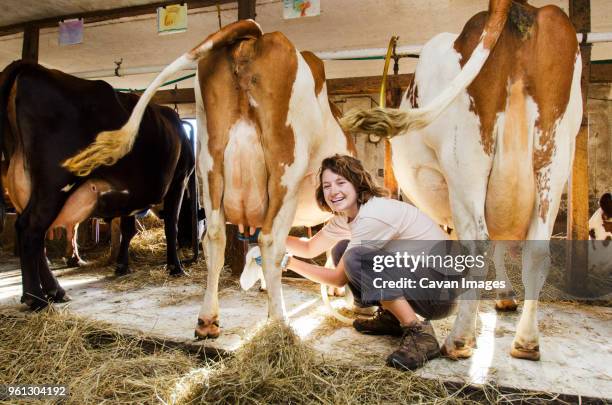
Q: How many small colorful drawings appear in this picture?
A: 3